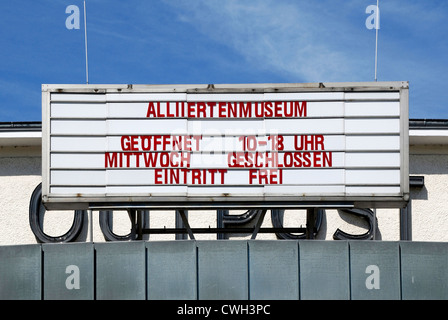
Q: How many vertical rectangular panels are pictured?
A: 9